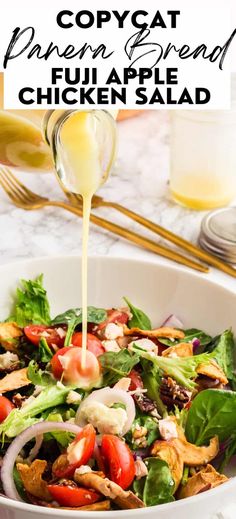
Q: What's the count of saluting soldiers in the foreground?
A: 0